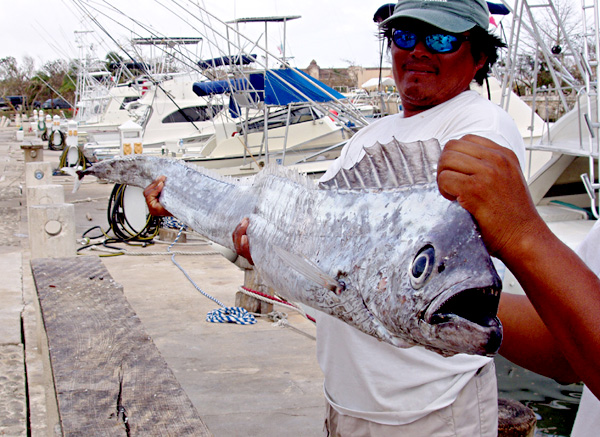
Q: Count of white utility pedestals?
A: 6